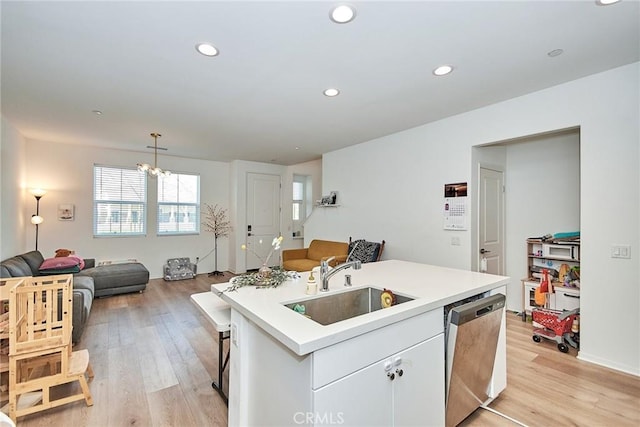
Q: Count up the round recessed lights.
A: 5